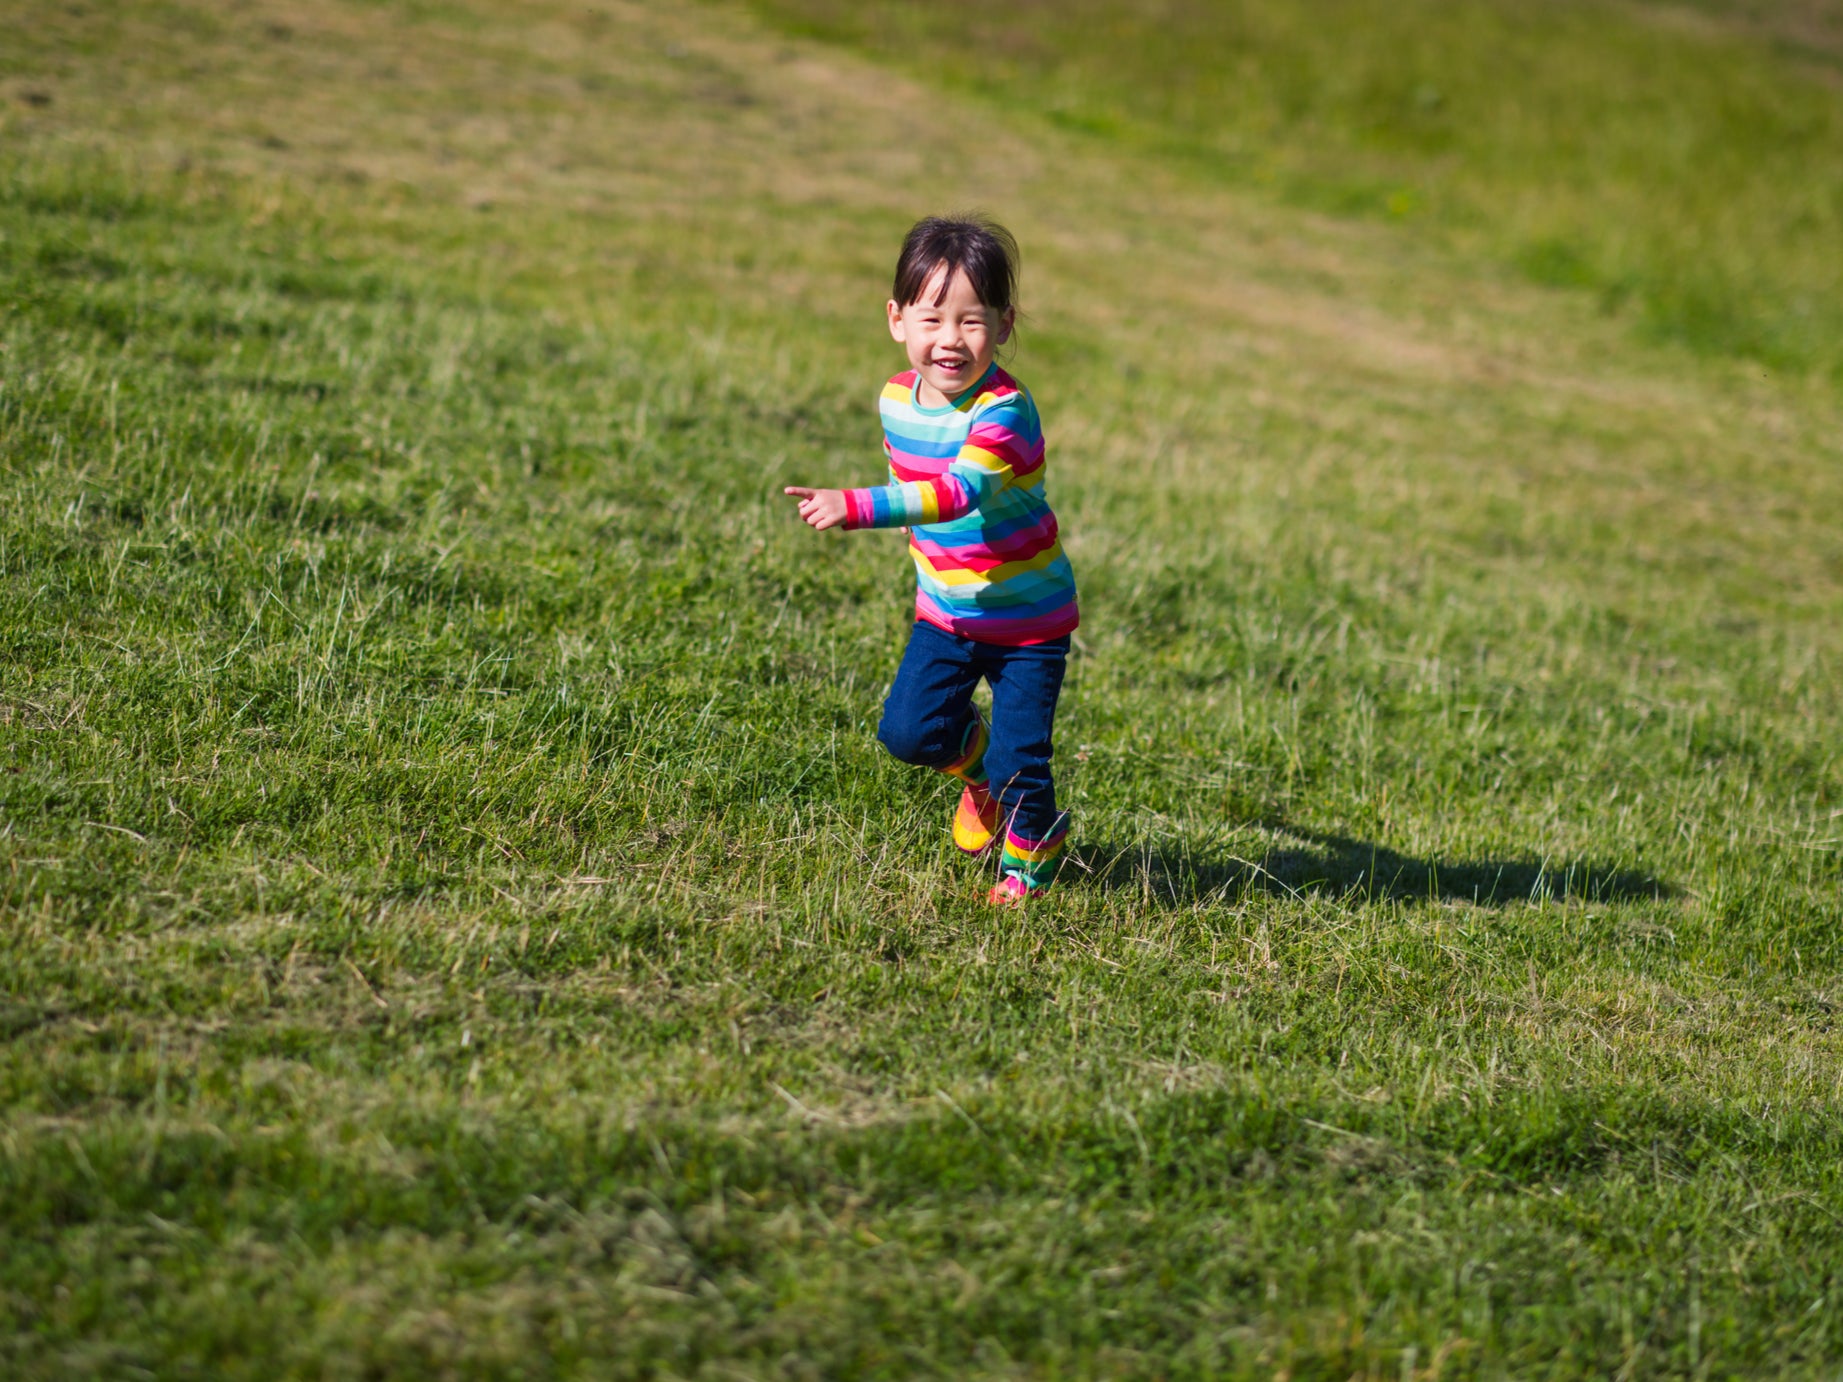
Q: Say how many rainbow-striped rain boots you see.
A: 2